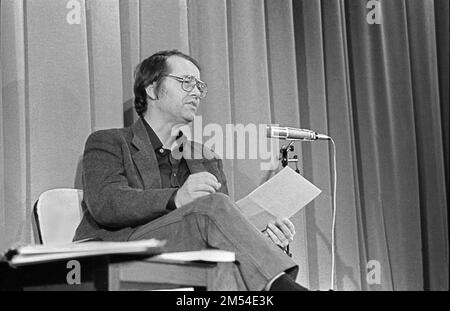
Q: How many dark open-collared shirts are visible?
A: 1